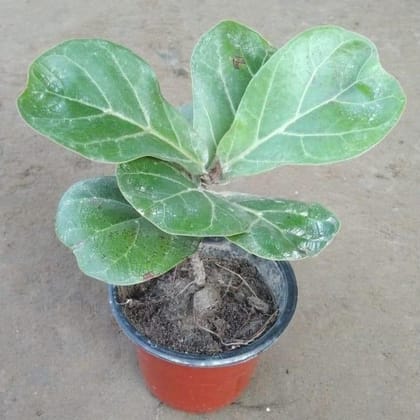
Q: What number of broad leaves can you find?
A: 6